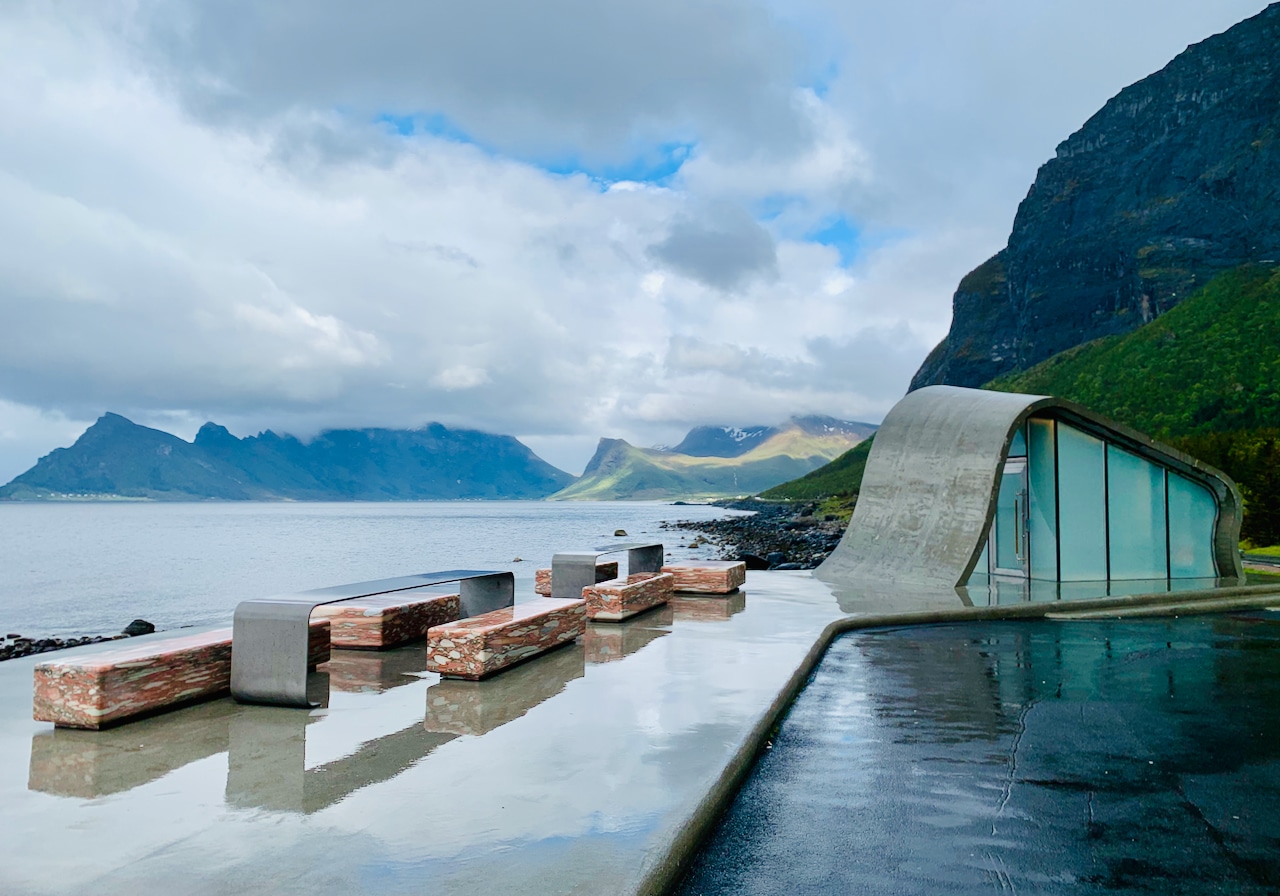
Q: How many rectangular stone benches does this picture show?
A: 6